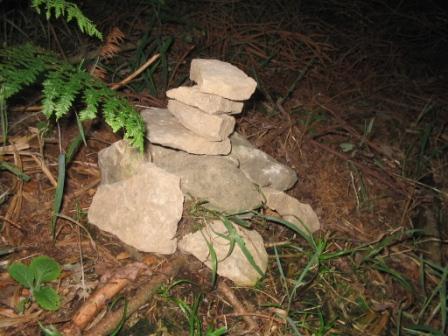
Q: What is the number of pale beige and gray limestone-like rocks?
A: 10